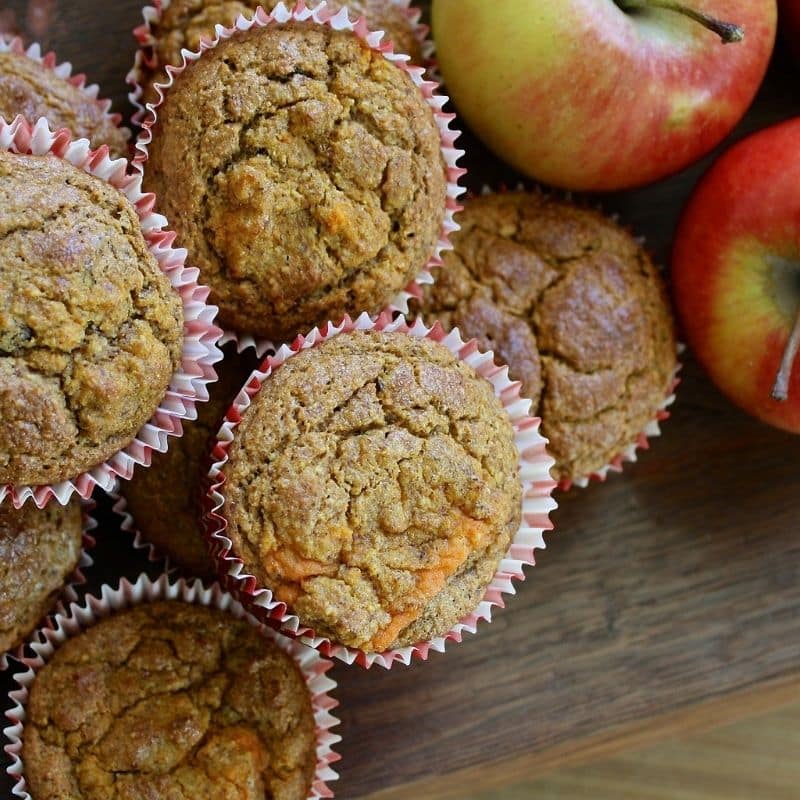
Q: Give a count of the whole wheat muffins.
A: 9